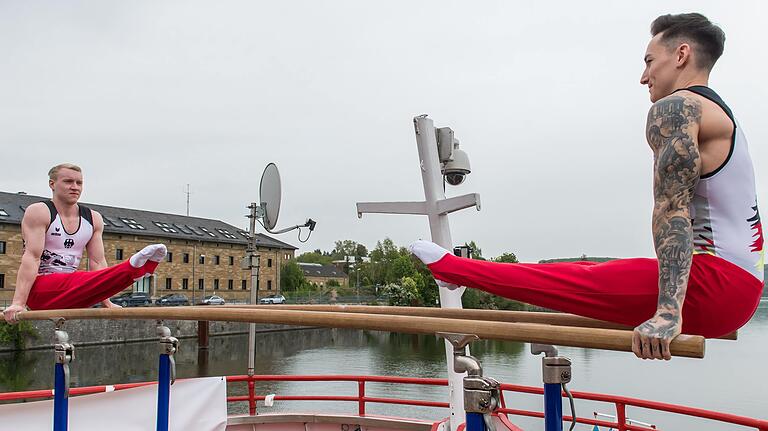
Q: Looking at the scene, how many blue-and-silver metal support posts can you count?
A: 4